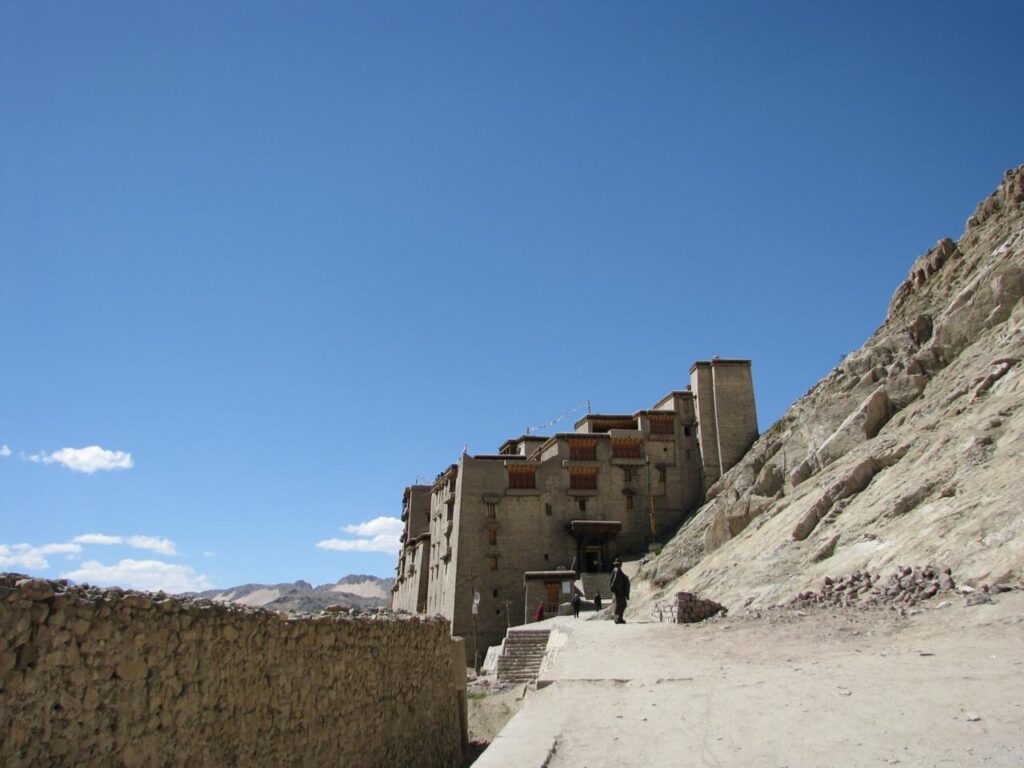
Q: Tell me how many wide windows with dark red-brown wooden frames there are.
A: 5